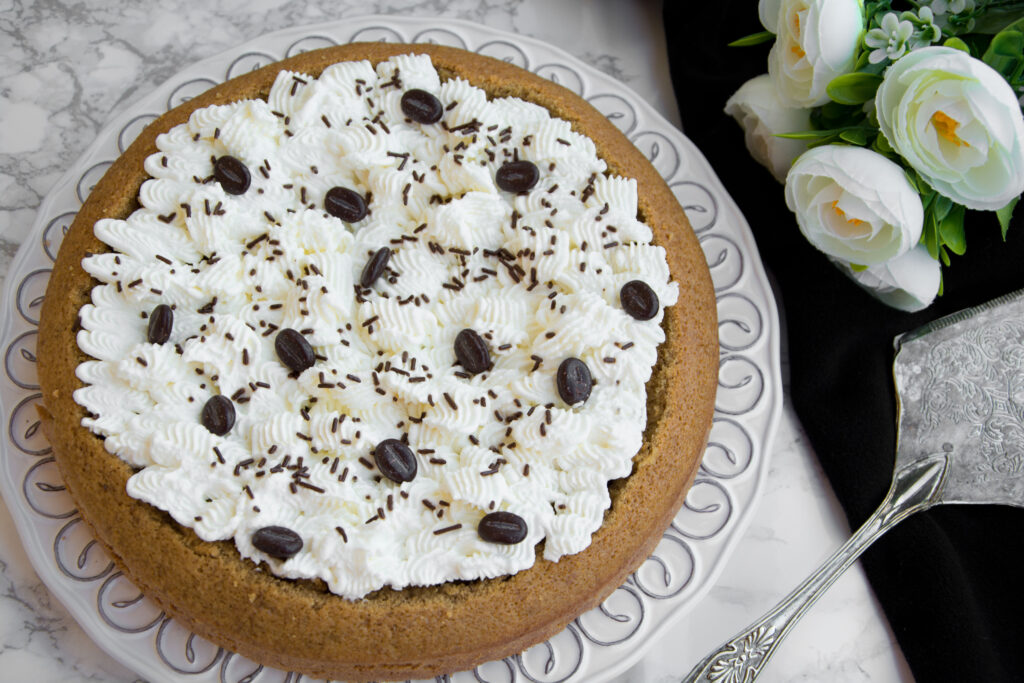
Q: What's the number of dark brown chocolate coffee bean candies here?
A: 14